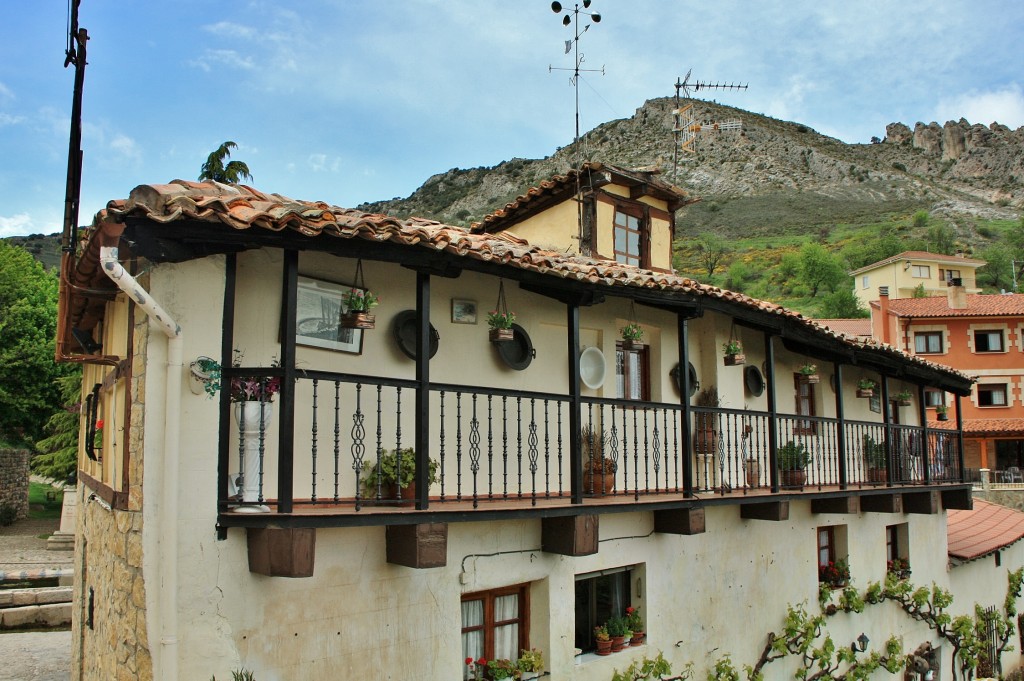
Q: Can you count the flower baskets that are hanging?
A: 8